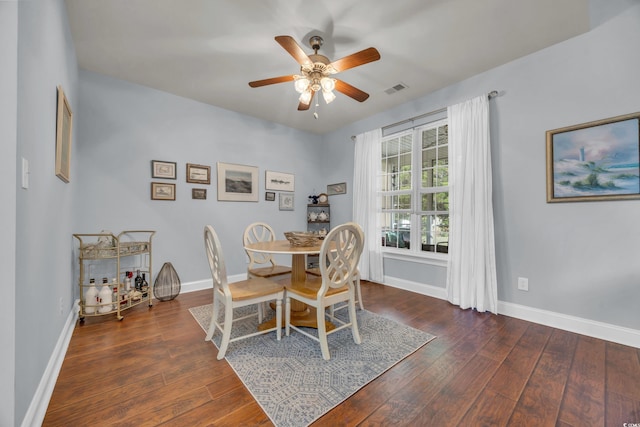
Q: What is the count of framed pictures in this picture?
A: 11